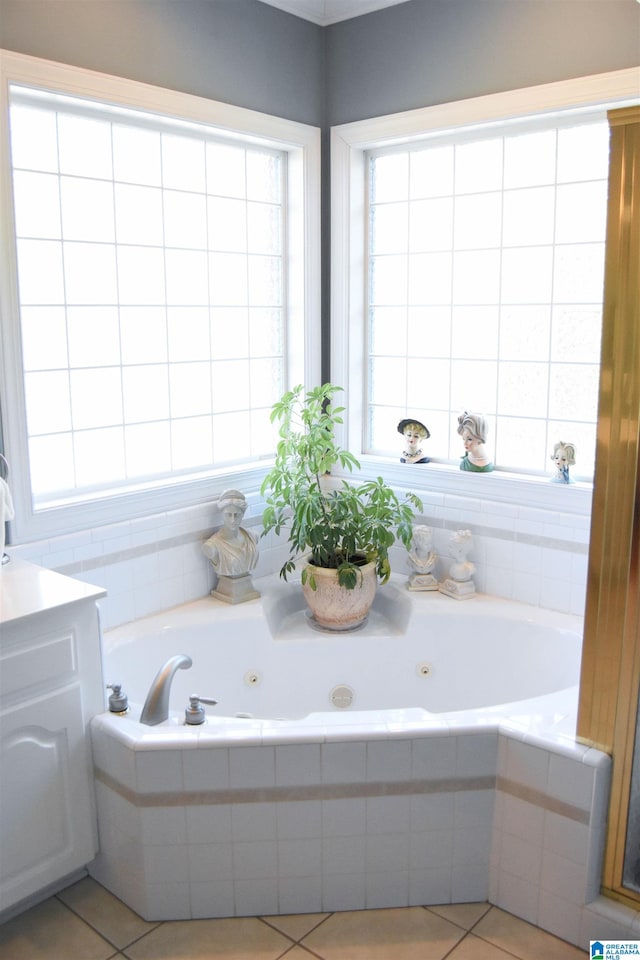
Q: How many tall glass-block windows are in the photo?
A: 2